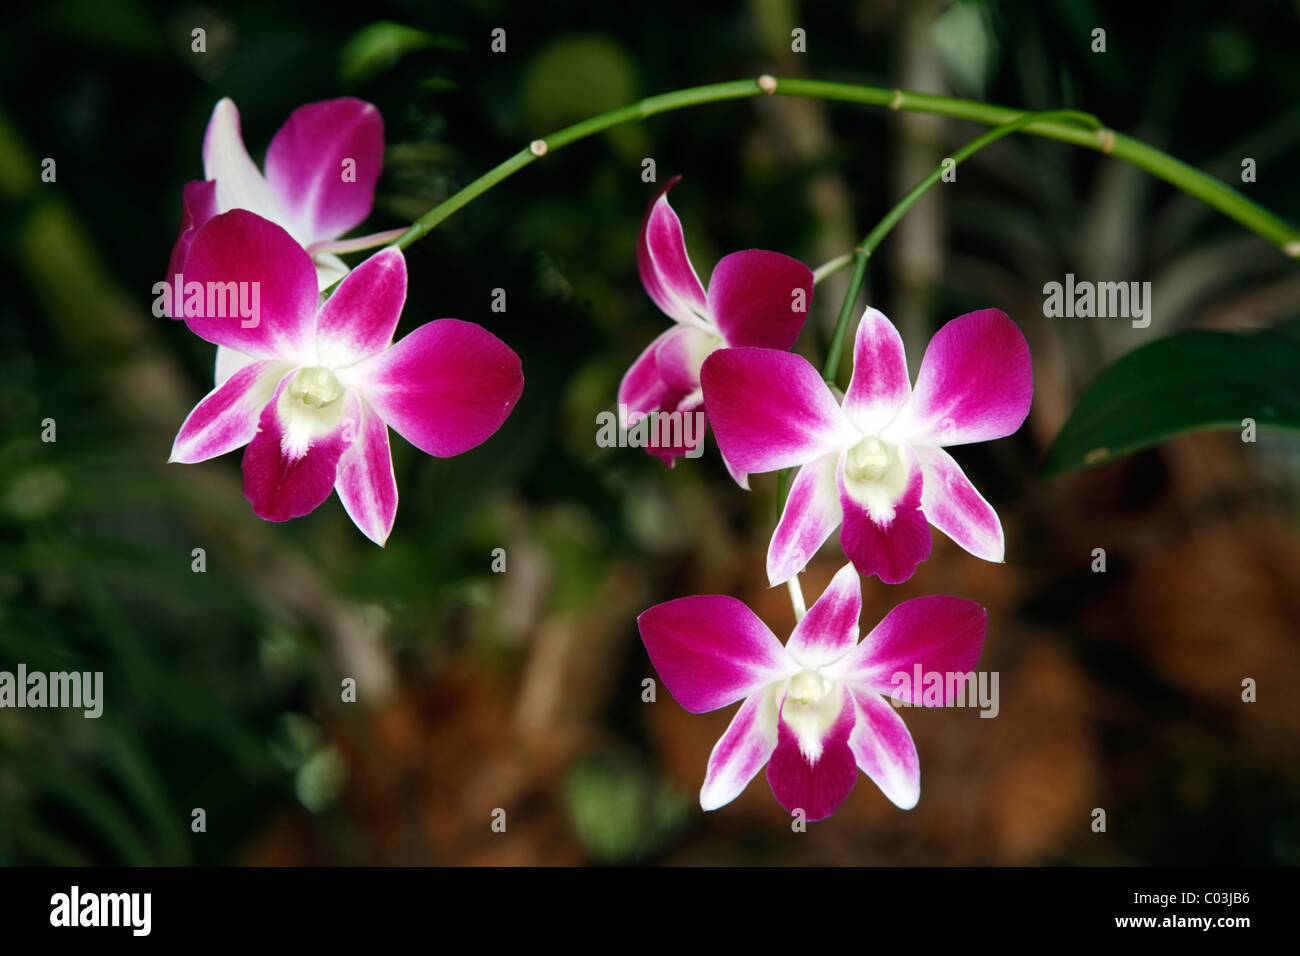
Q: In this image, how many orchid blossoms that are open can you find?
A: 5